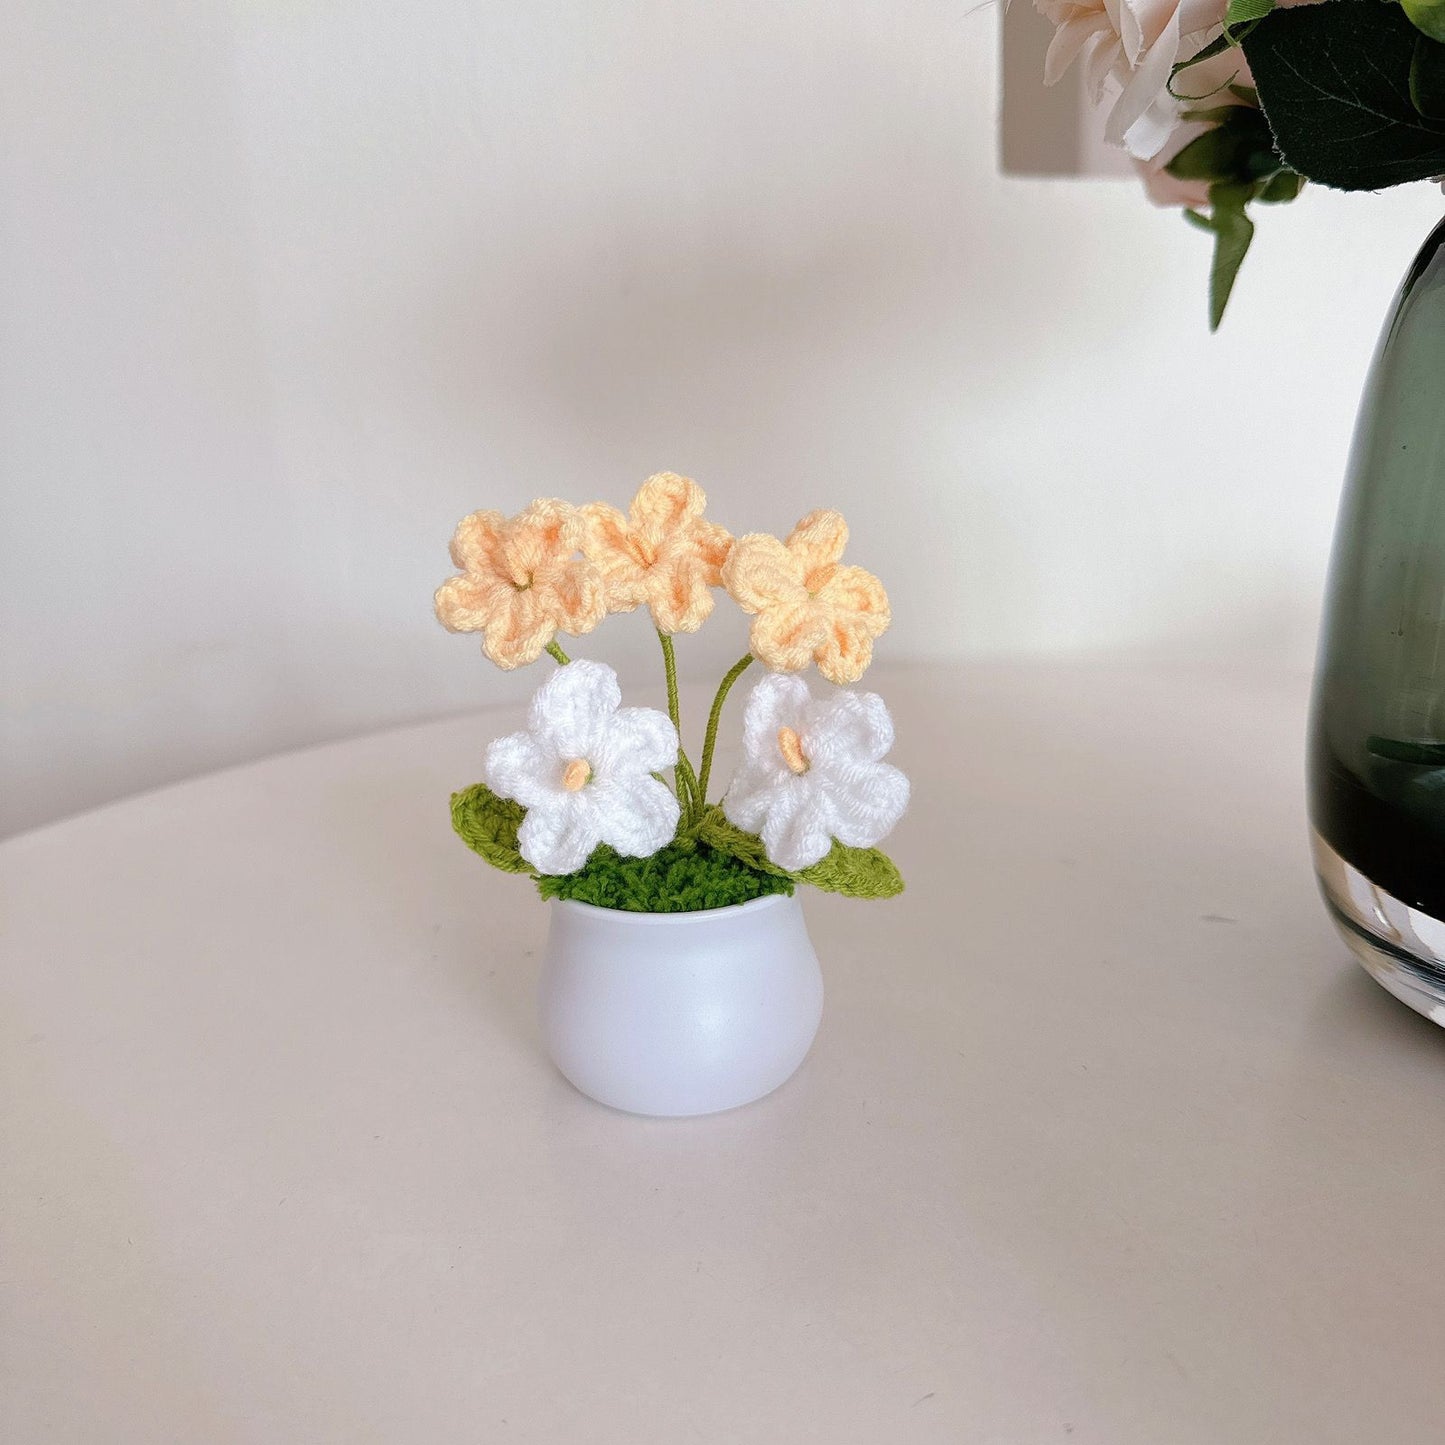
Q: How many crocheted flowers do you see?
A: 5